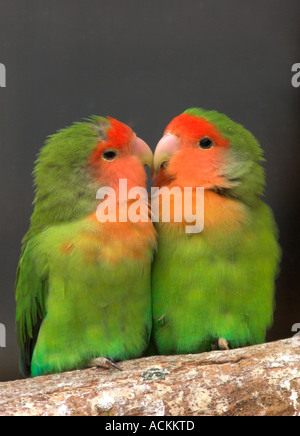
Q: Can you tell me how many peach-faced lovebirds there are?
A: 2